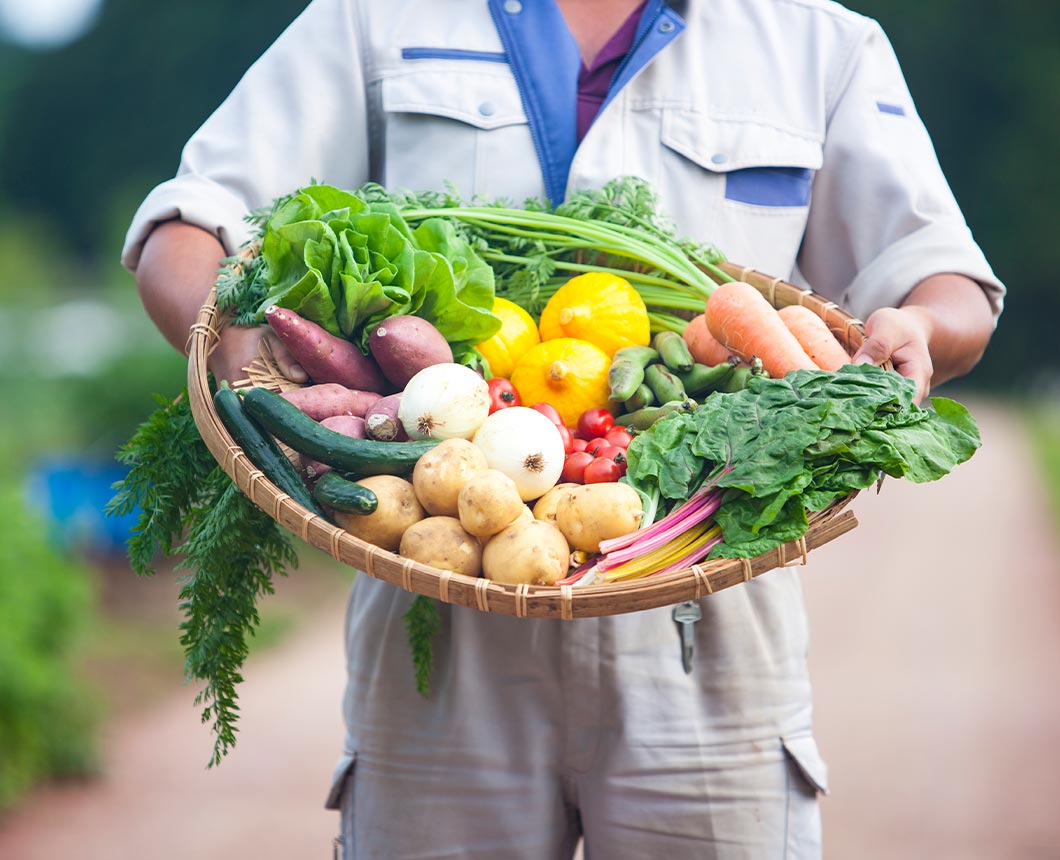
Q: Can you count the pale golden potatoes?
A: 8